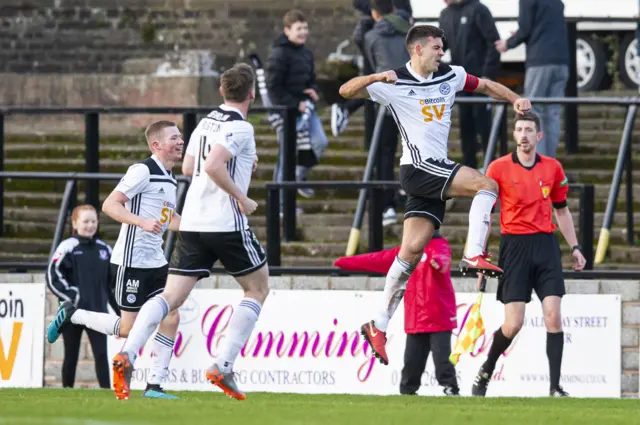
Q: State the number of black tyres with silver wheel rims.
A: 2